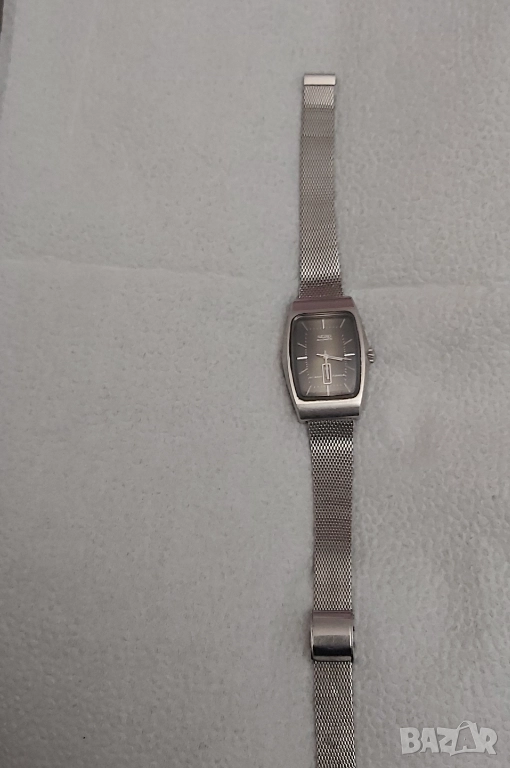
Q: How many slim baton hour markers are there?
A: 12